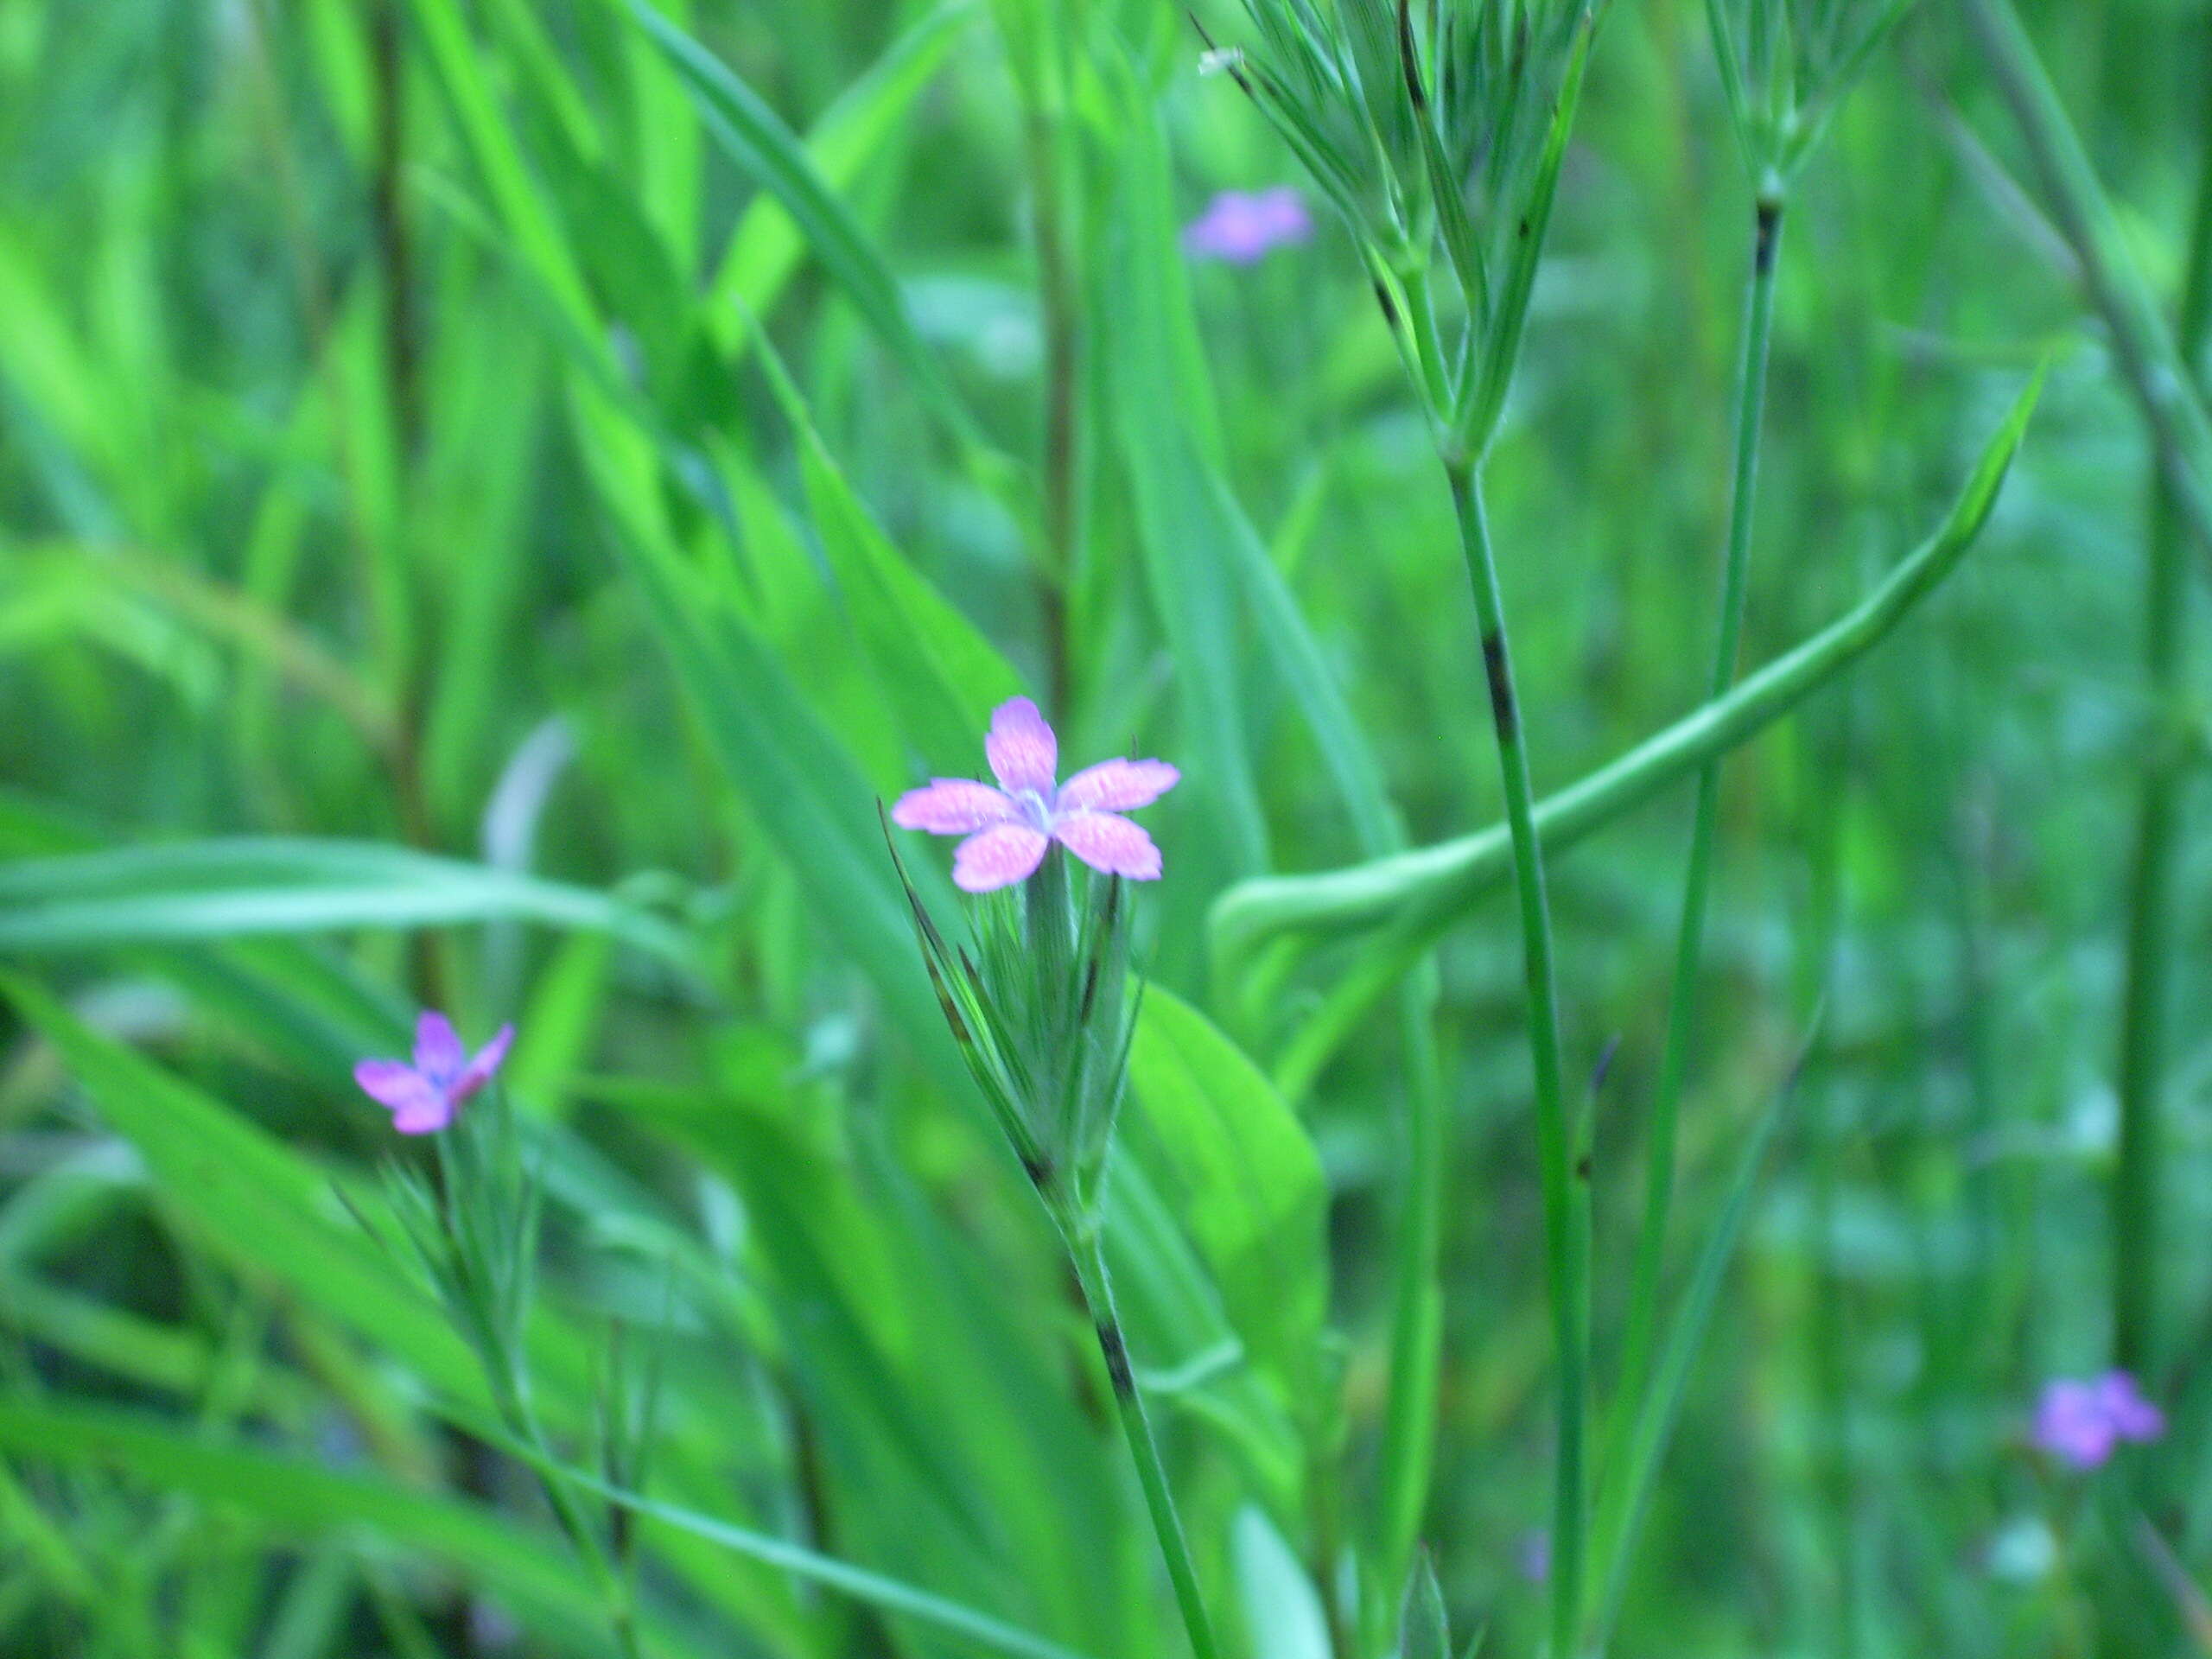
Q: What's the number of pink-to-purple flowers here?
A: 4